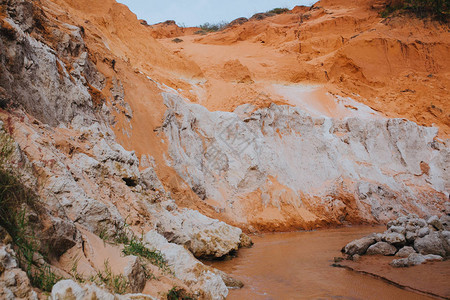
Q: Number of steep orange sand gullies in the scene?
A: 1